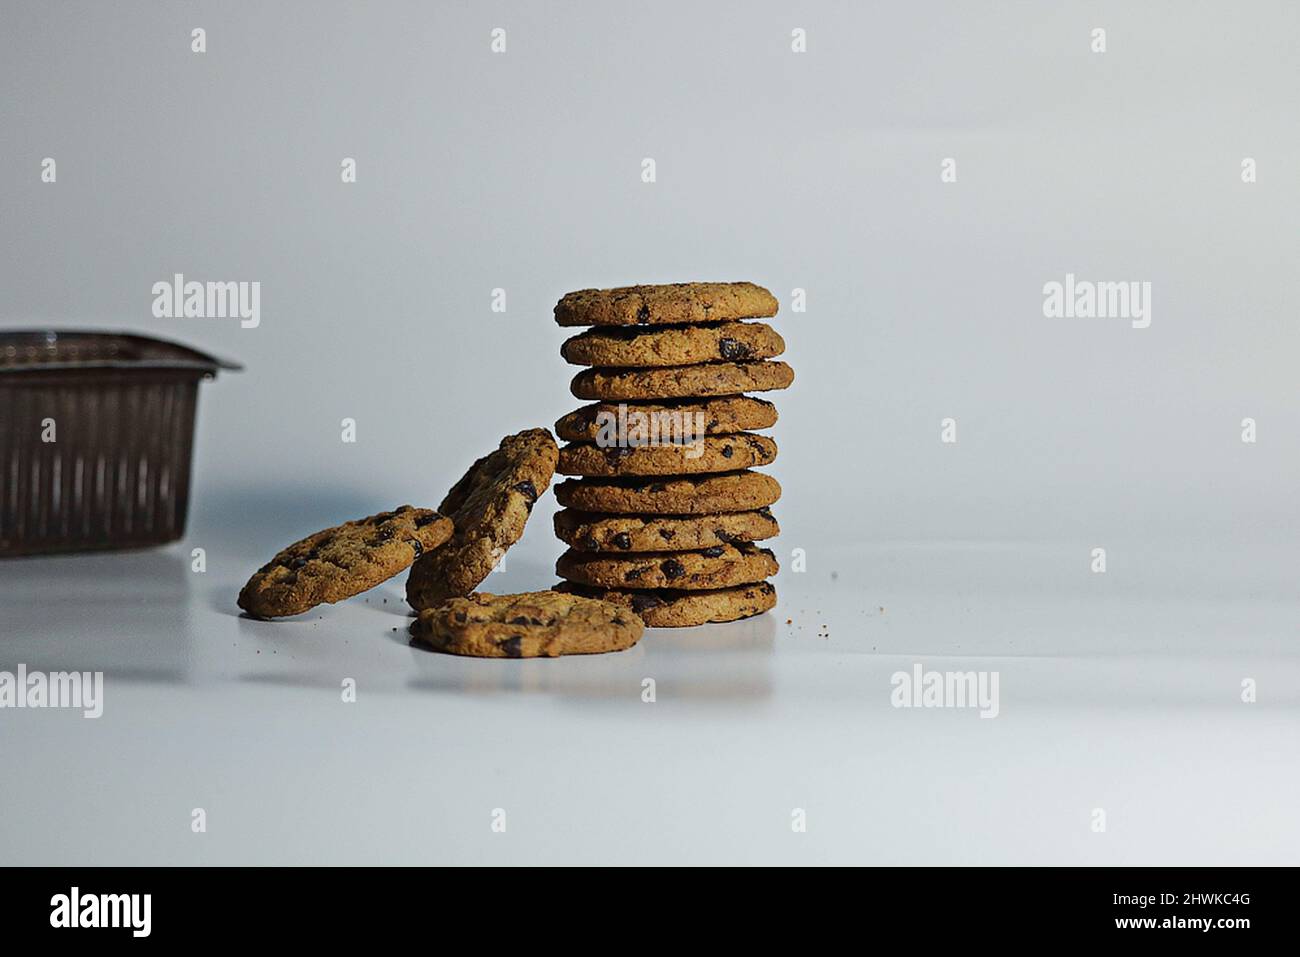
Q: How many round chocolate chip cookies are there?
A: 12